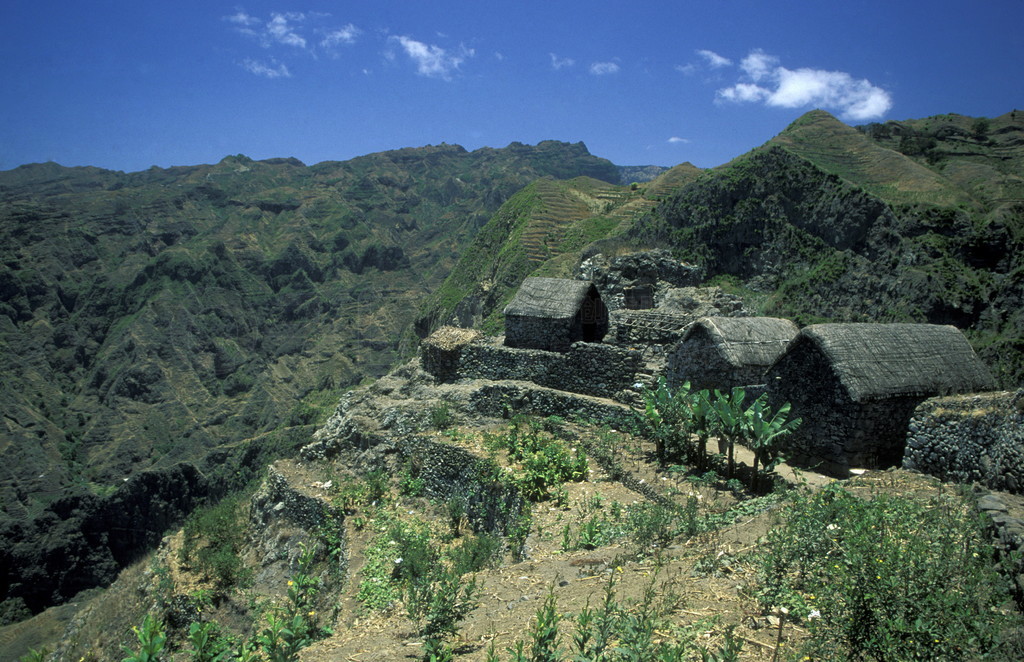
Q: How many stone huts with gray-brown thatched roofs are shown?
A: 3